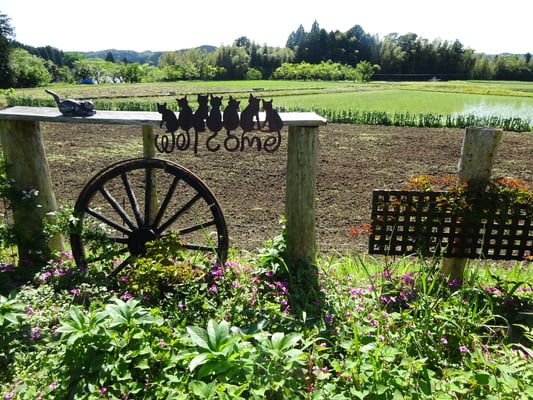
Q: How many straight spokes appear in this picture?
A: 11